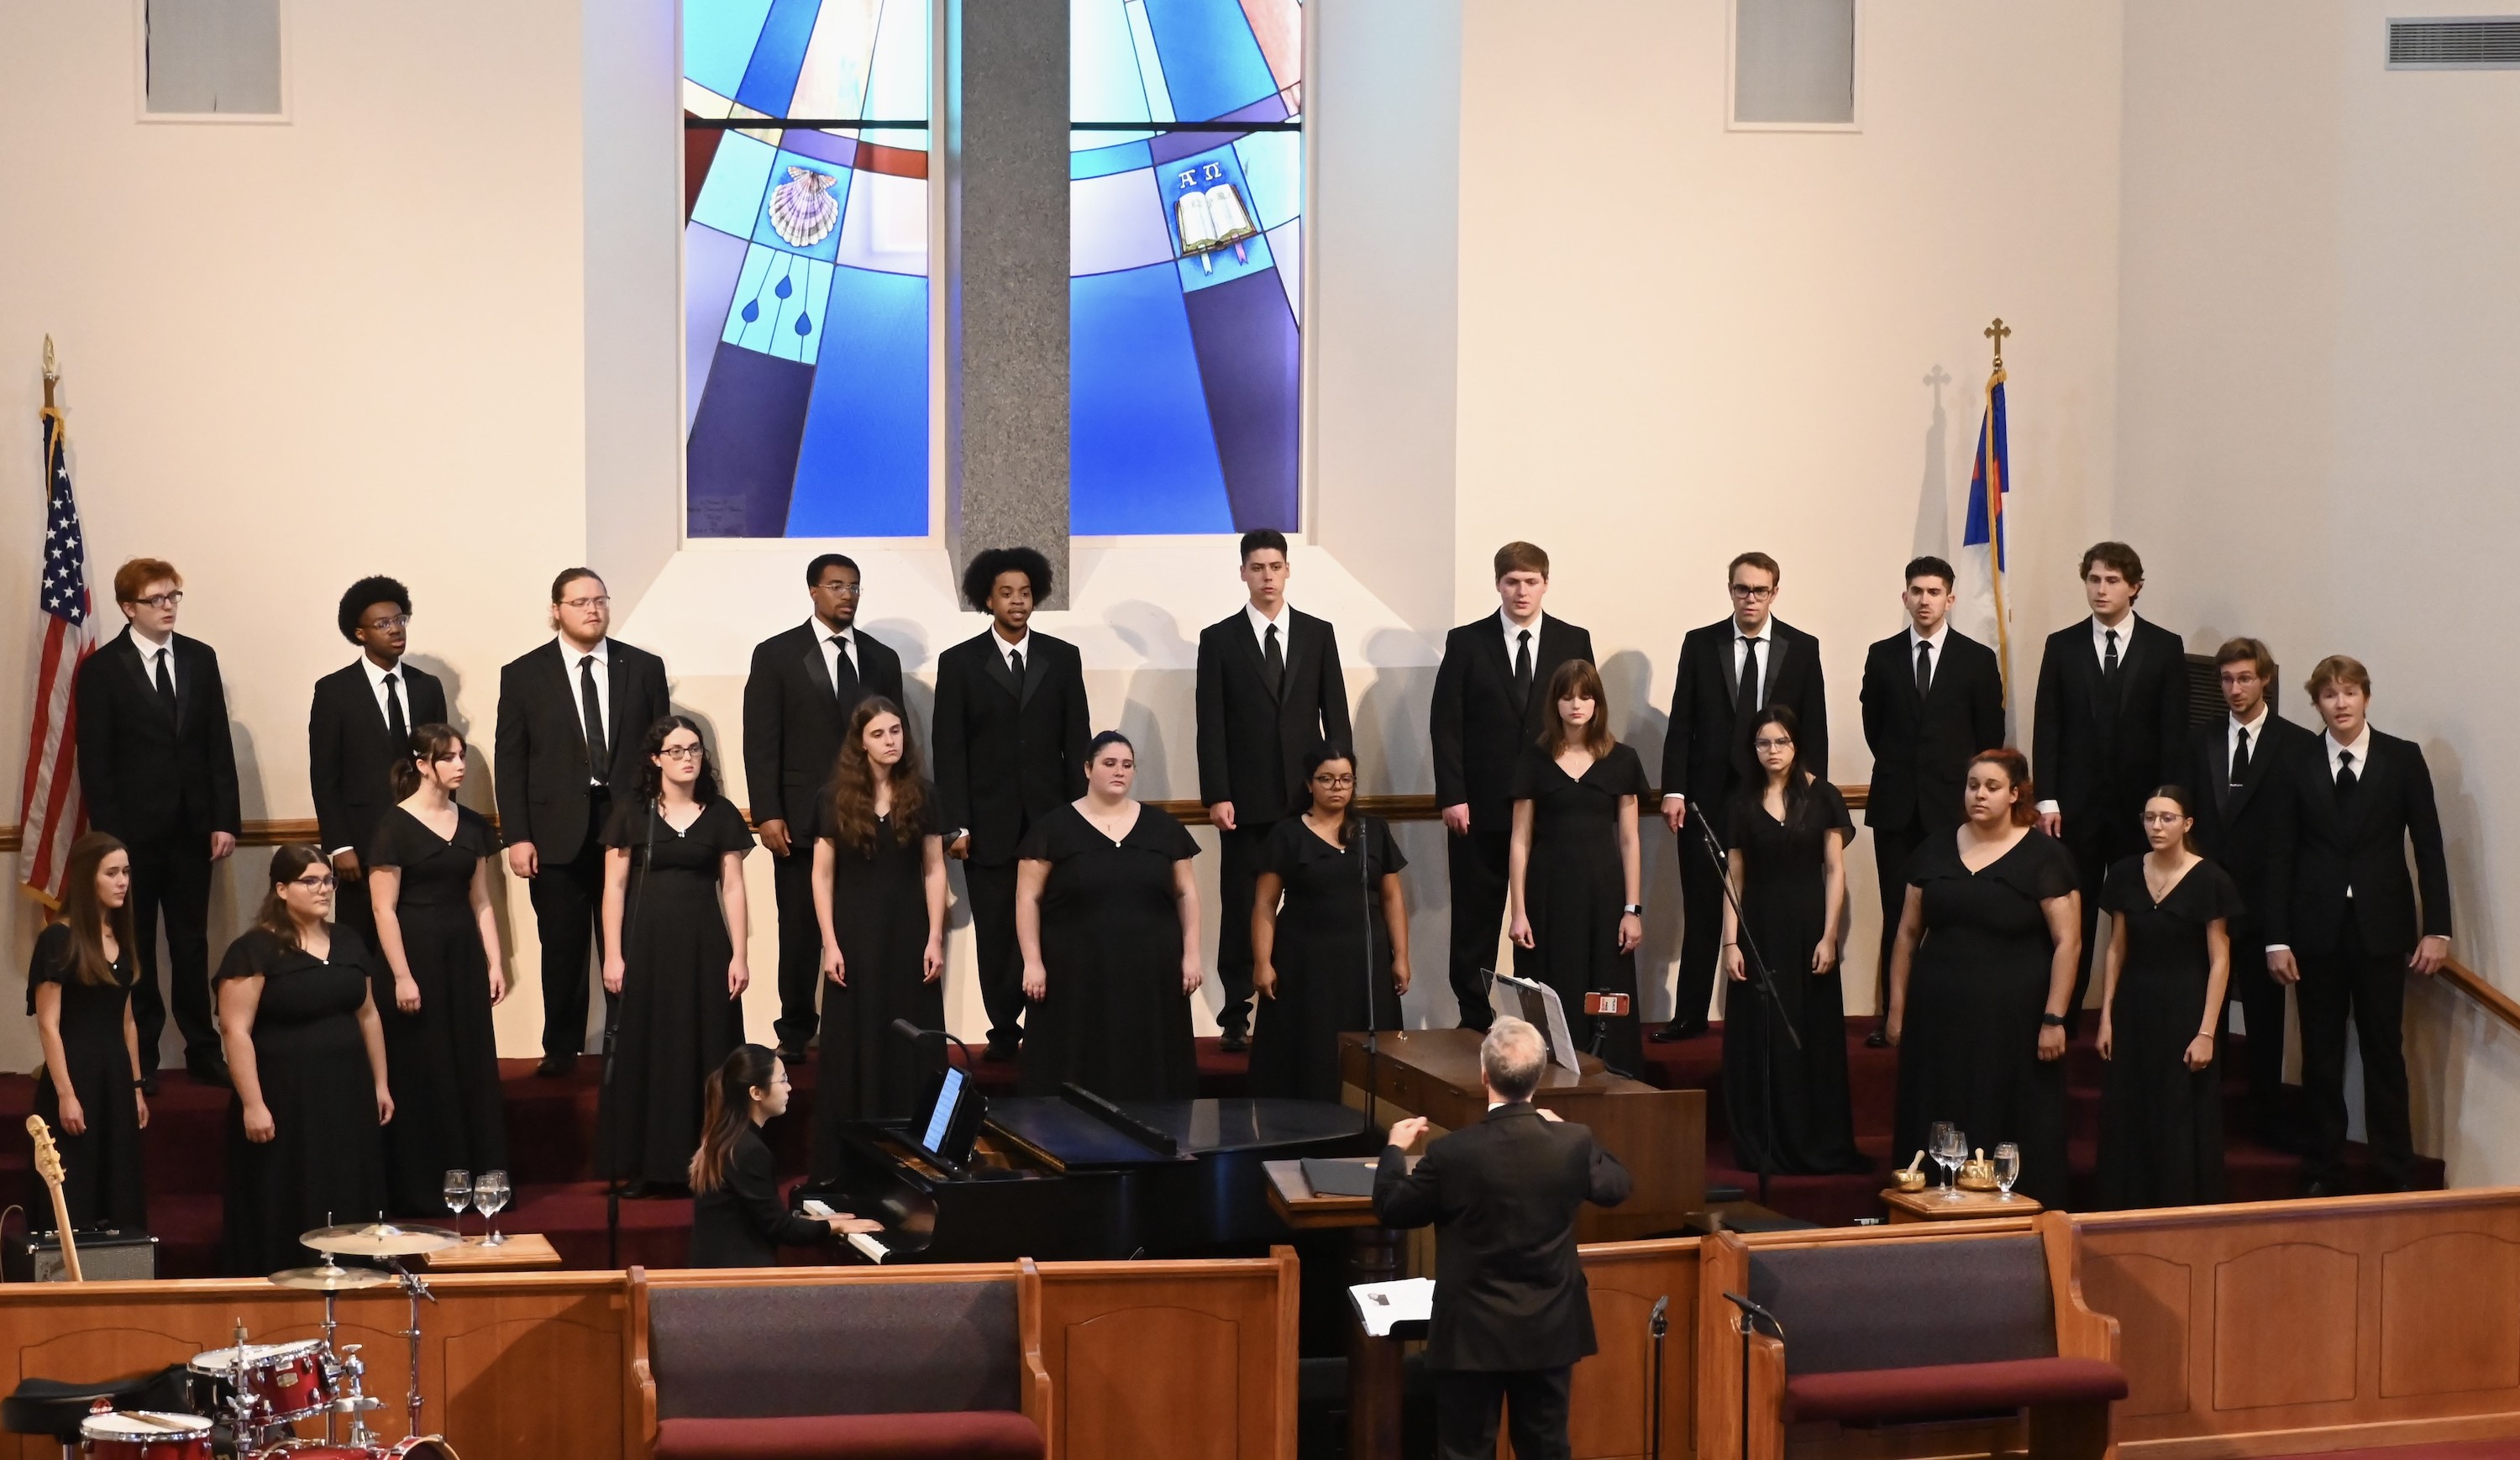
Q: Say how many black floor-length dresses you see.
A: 11